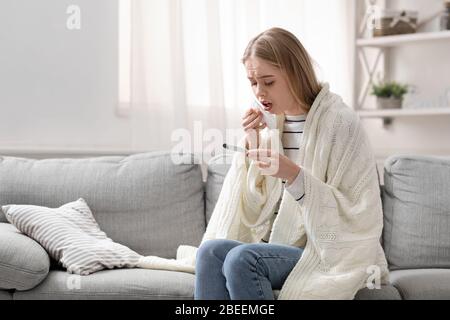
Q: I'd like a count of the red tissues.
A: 0